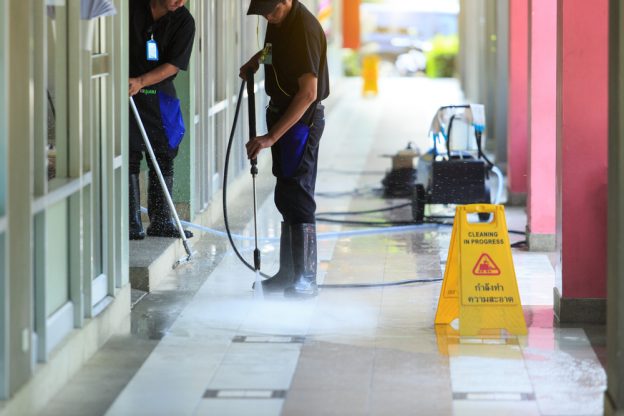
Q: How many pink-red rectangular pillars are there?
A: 3